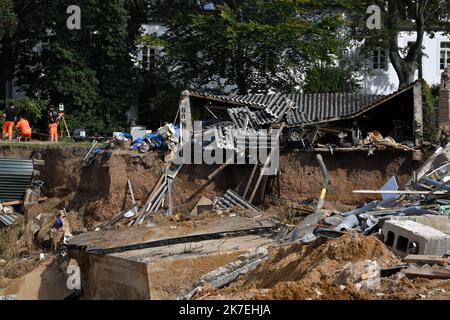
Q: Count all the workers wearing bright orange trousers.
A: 3